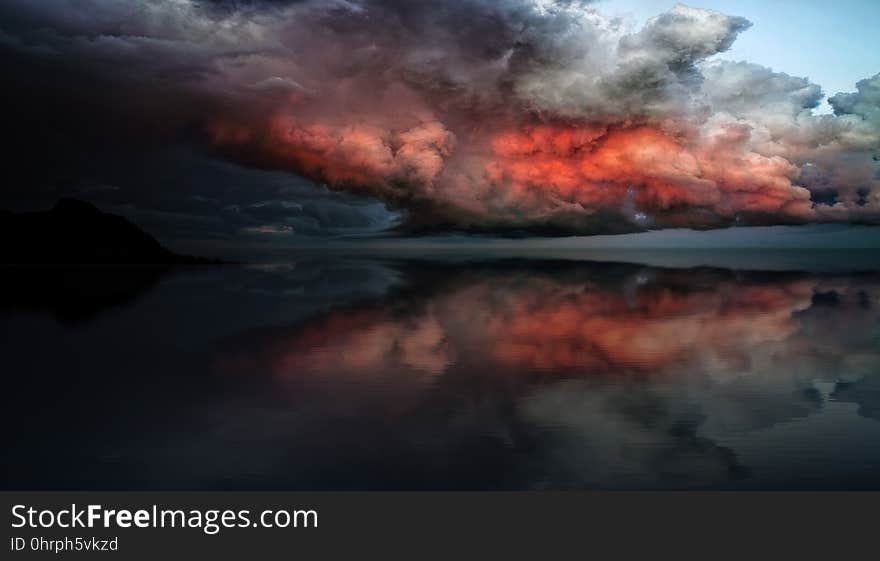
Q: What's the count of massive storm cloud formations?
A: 1